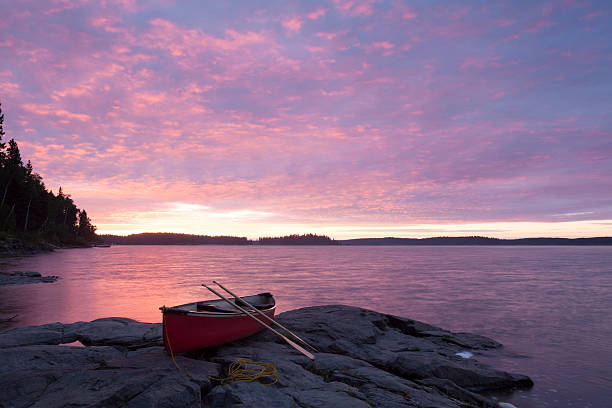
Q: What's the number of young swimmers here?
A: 0